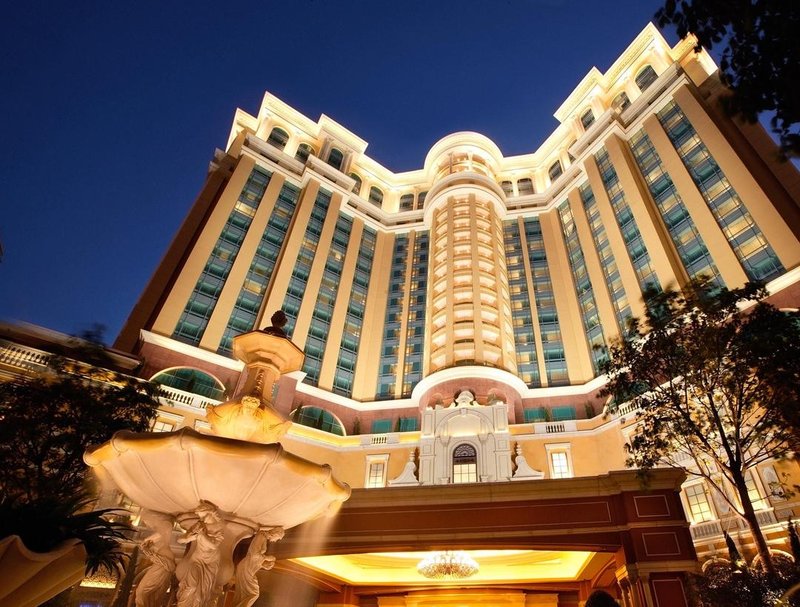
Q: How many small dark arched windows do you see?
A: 14